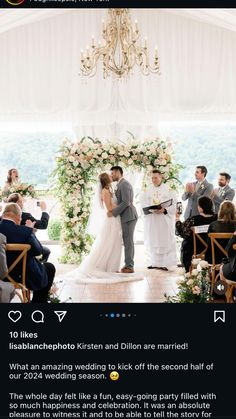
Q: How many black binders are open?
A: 1